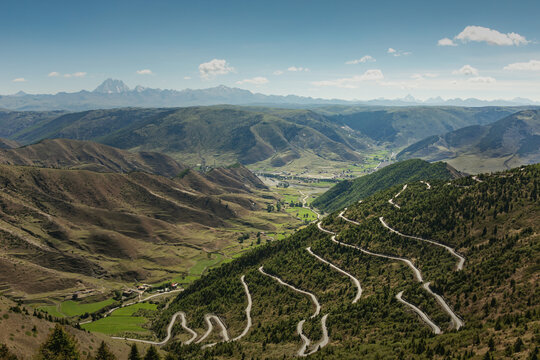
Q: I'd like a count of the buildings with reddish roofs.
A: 2